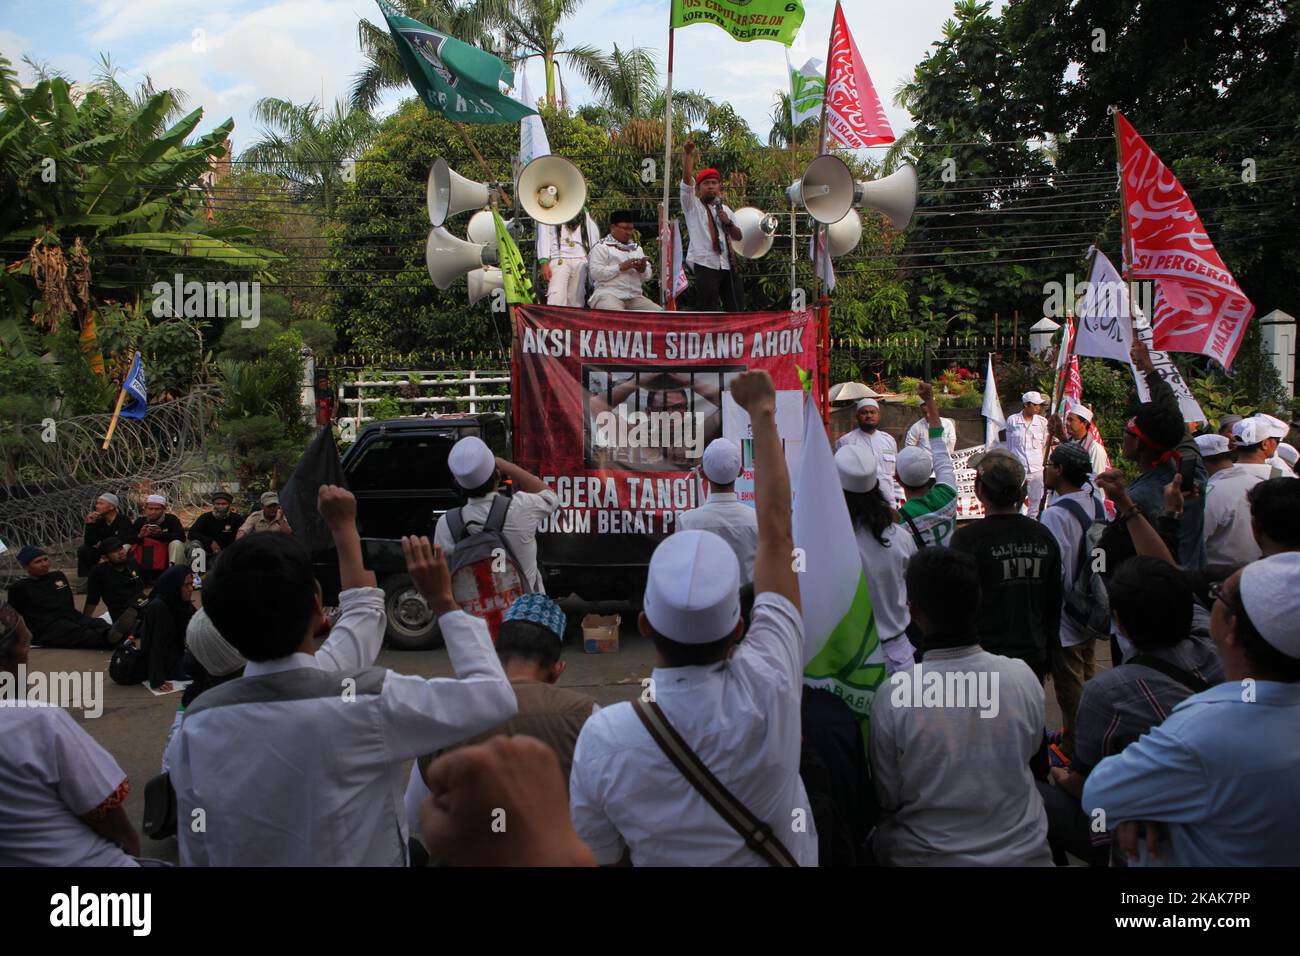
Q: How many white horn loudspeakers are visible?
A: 9